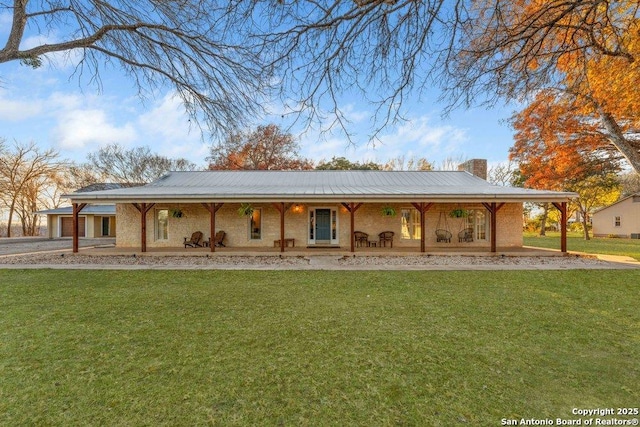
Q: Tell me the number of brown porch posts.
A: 8